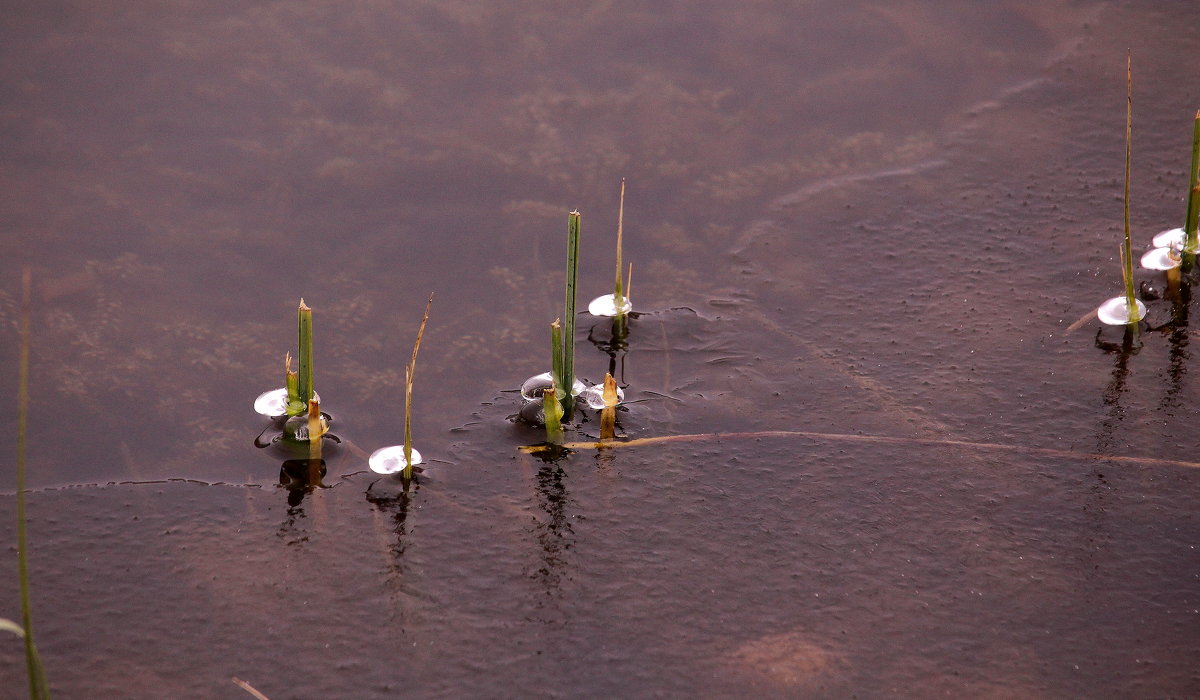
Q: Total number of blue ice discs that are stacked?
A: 0